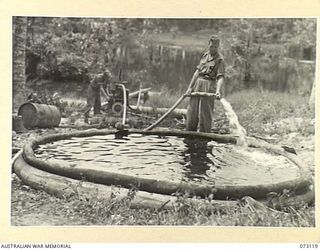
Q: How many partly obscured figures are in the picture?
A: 1